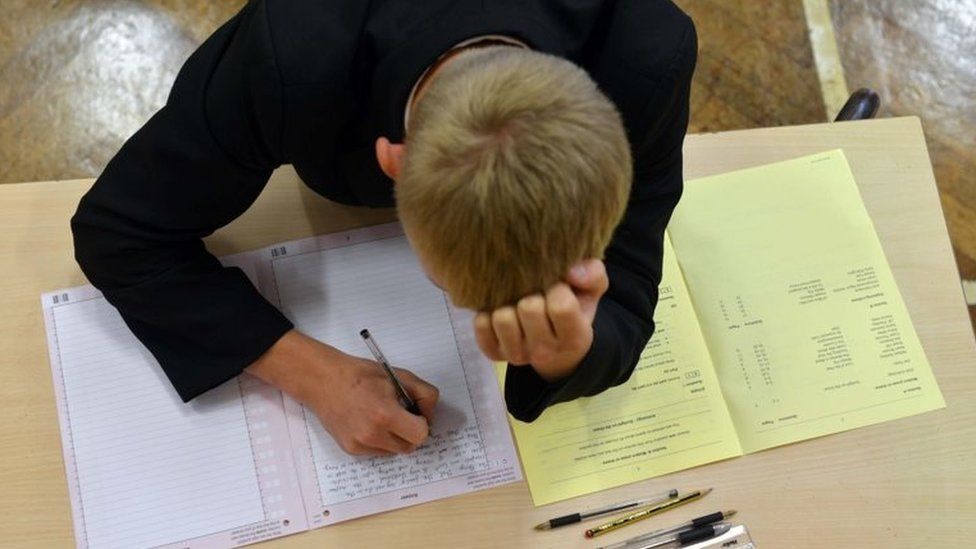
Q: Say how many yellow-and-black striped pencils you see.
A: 1